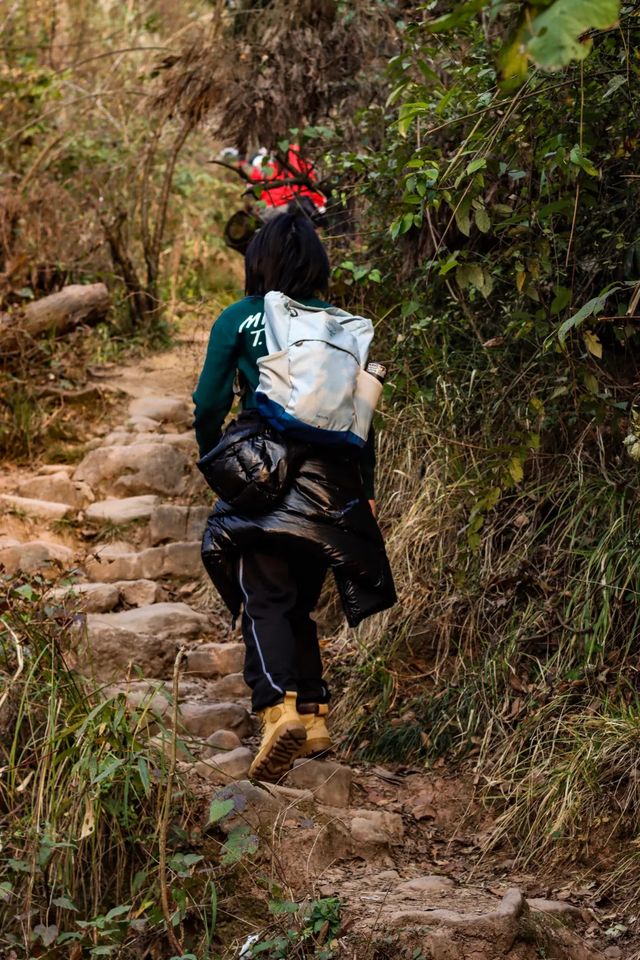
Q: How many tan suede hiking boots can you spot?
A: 2